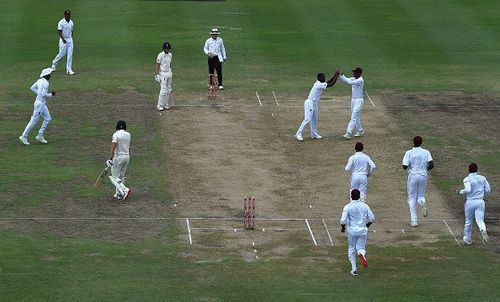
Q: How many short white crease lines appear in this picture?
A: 7